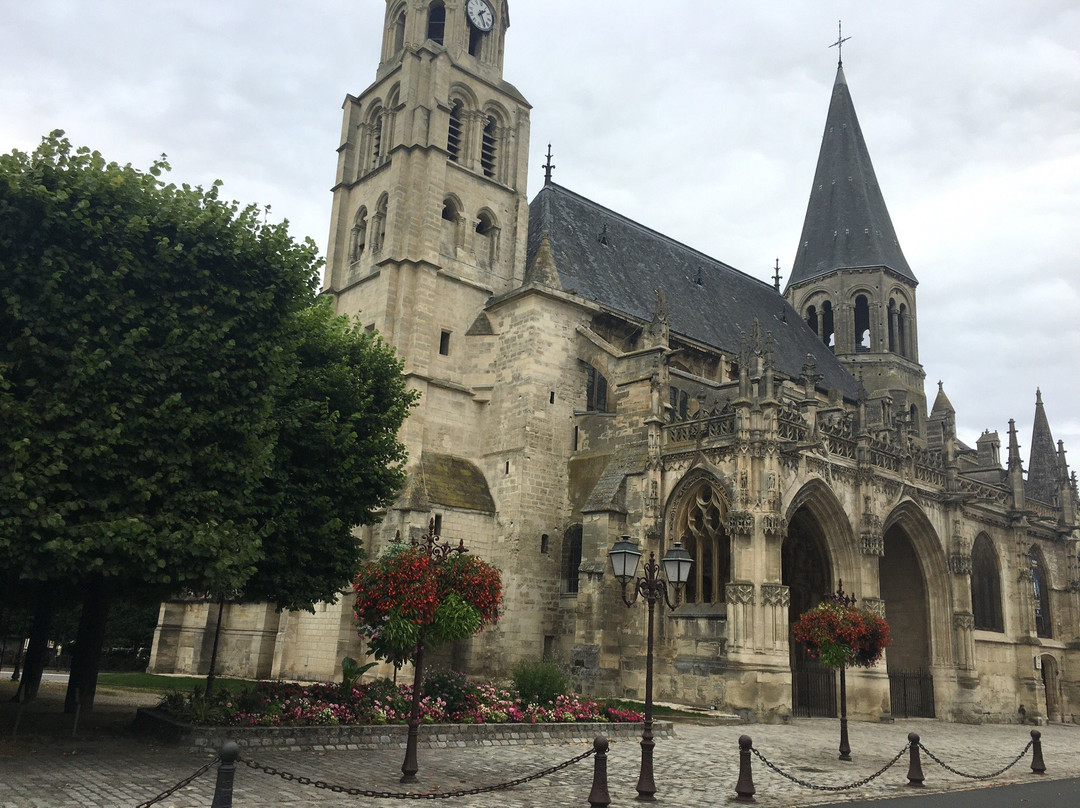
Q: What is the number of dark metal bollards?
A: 5